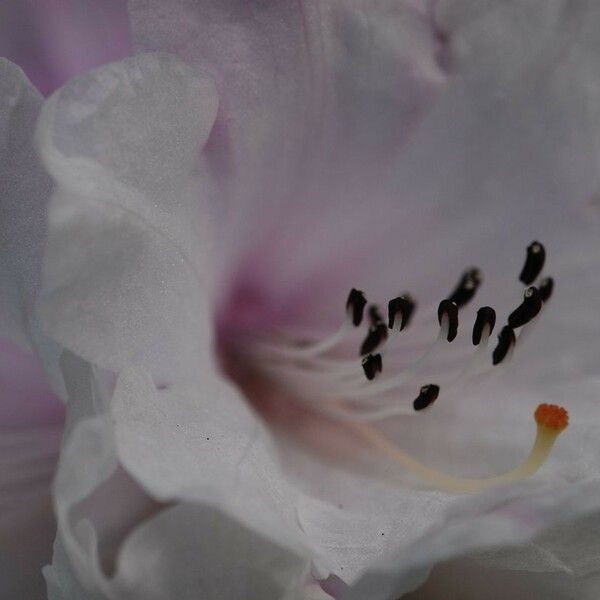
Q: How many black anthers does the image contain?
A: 13